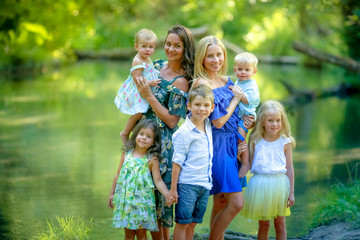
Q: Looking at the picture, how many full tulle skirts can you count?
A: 1